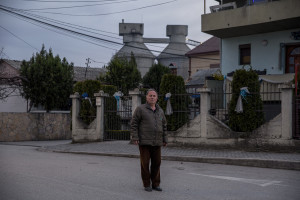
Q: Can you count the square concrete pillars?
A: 5